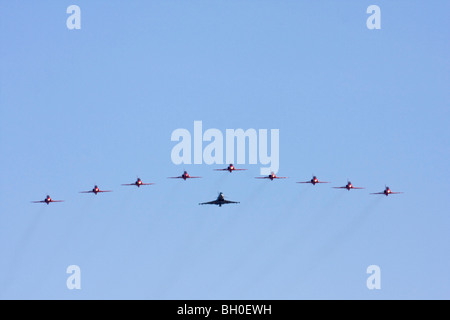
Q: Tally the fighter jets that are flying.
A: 10